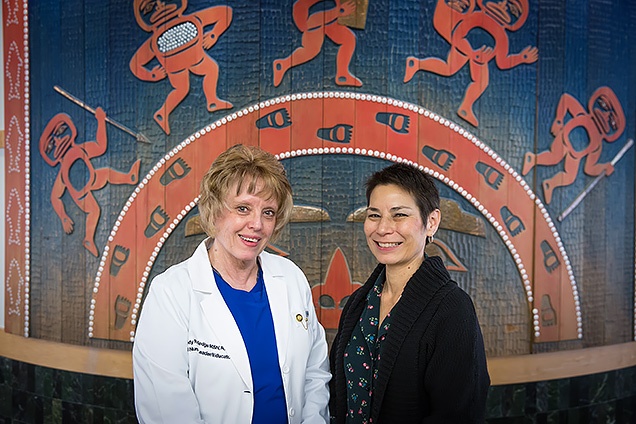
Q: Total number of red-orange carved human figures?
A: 5